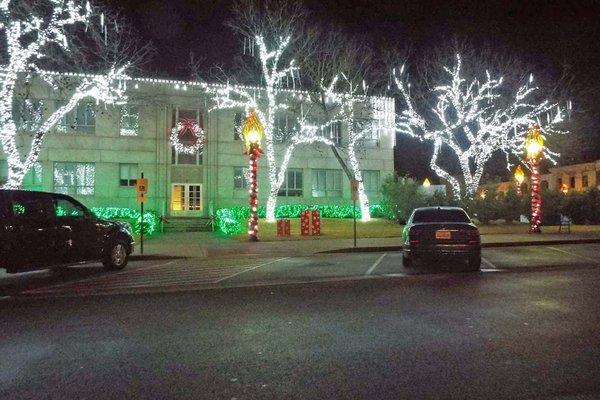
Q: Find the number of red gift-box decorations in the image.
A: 2